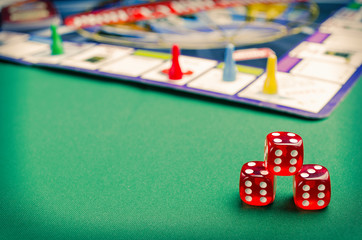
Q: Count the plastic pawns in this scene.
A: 4